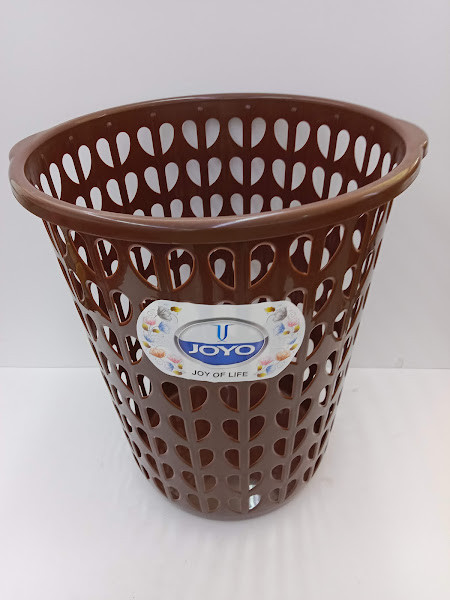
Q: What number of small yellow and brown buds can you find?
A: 12